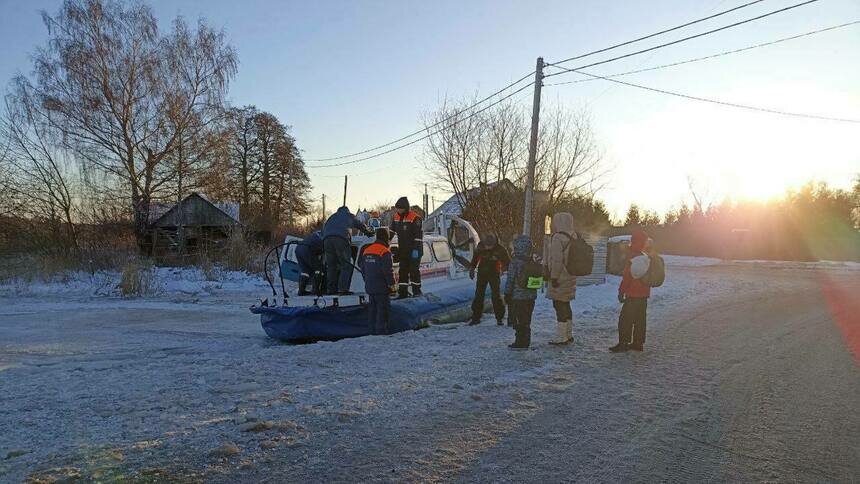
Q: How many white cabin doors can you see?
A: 1